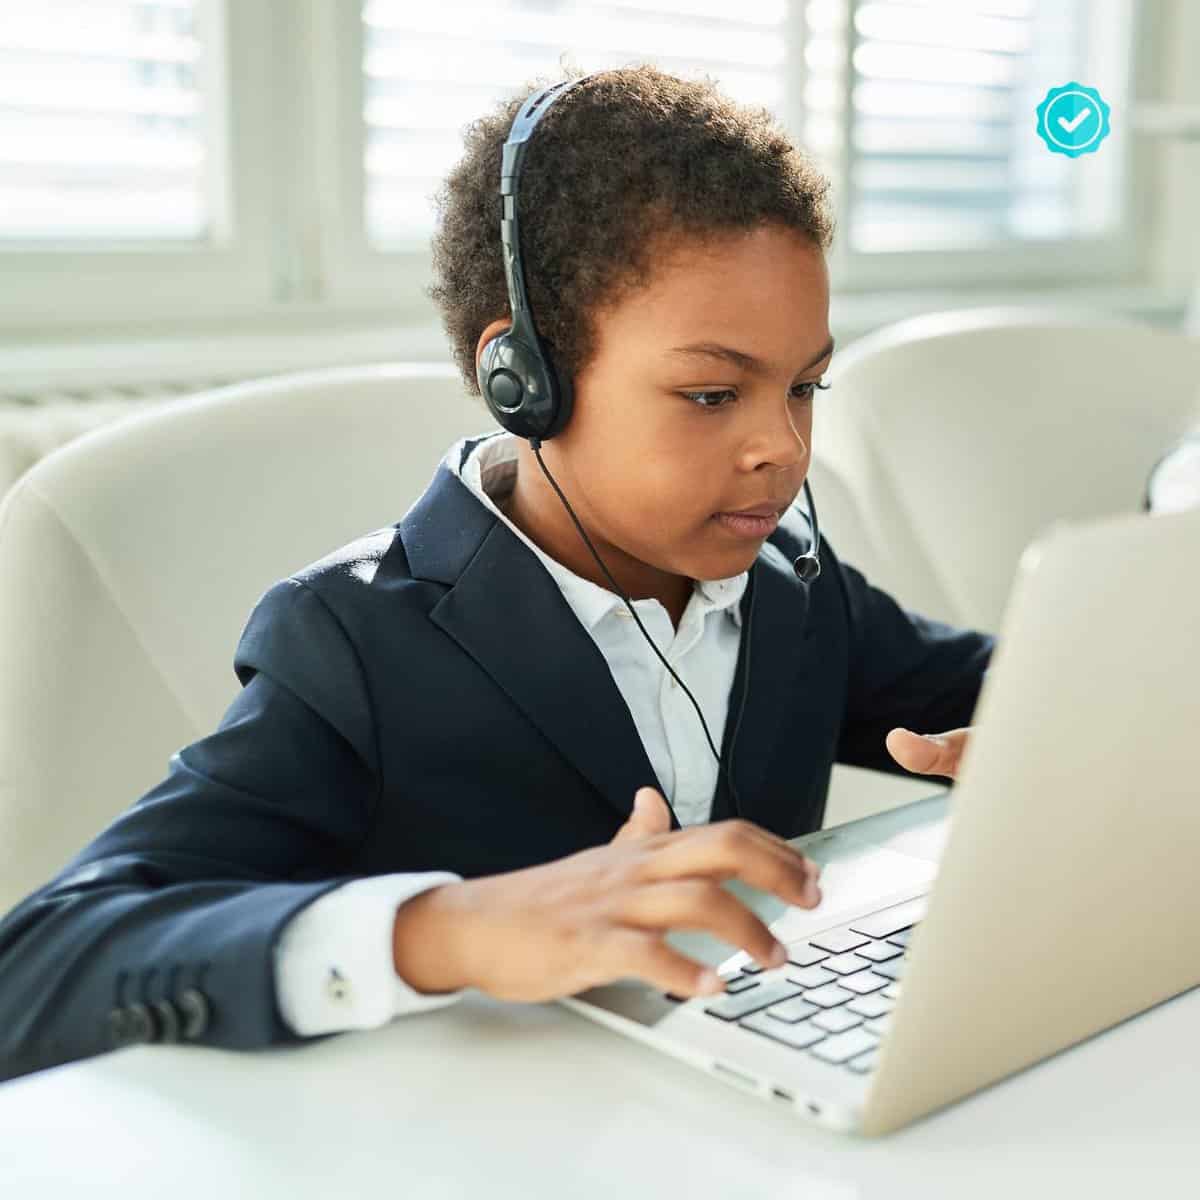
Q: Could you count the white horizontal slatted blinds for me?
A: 3